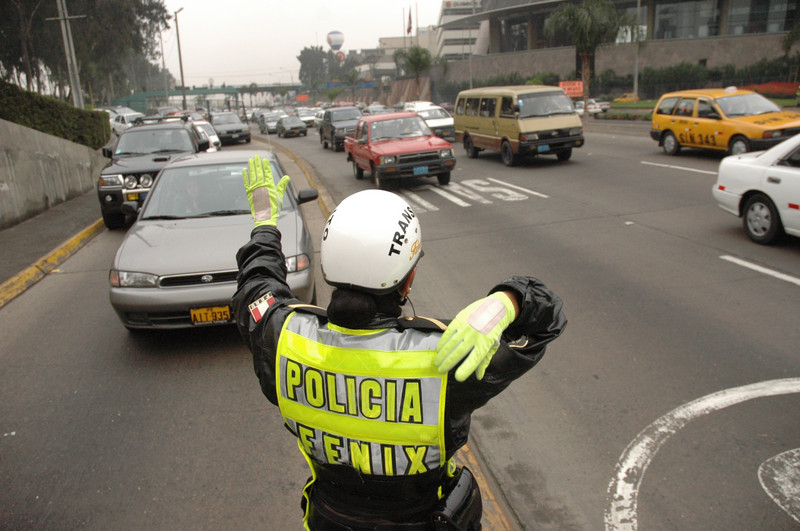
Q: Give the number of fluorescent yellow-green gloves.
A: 2